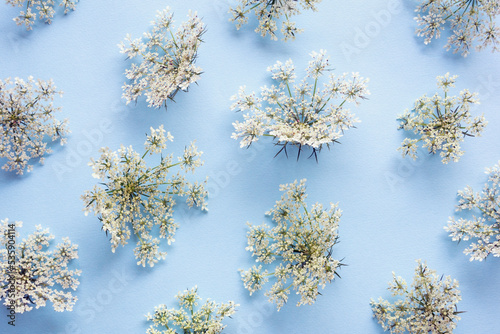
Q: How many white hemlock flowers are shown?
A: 13